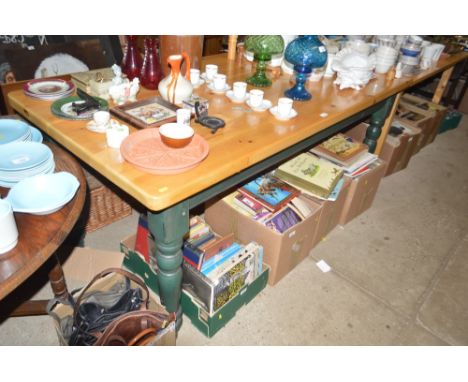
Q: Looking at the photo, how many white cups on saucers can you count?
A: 7